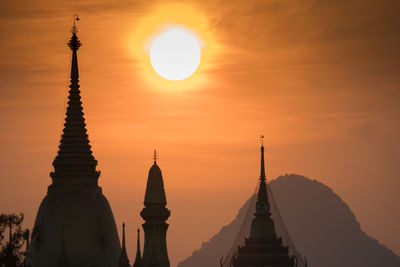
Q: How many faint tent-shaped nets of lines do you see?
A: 1